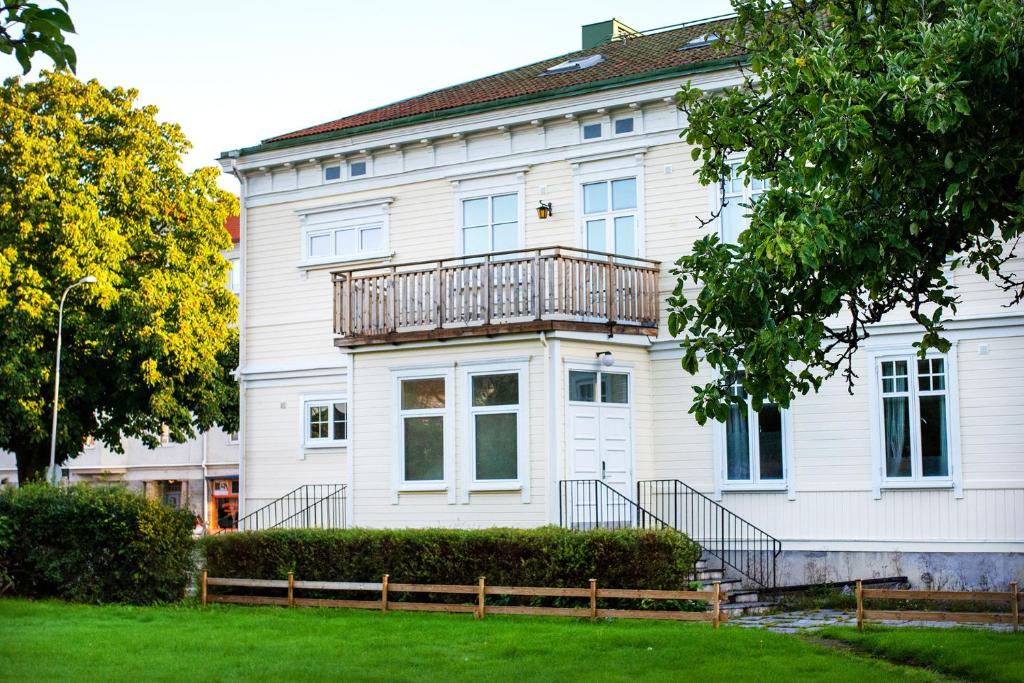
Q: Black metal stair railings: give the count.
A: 4